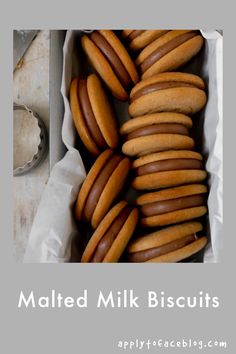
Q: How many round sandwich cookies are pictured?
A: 11